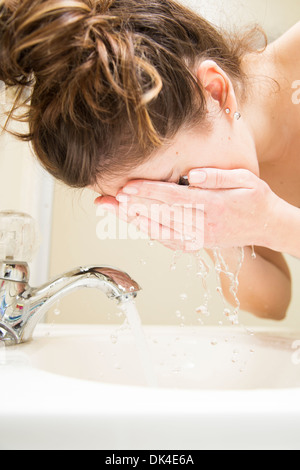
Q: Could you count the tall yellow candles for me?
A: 0